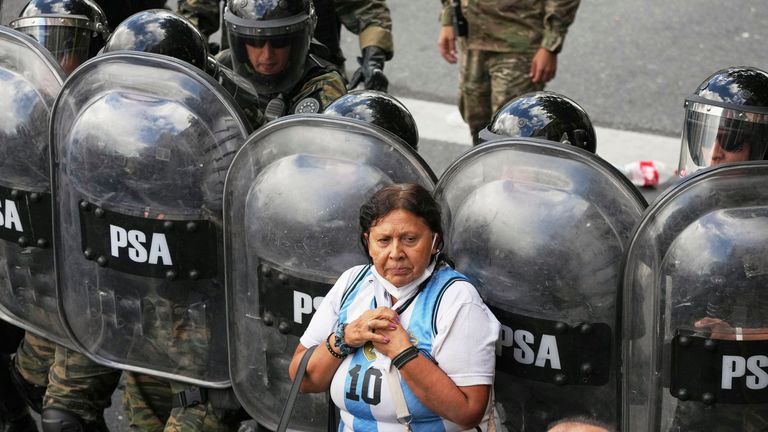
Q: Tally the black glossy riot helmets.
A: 6